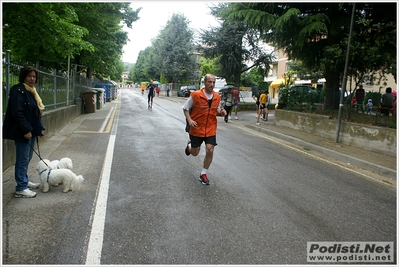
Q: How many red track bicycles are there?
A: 0